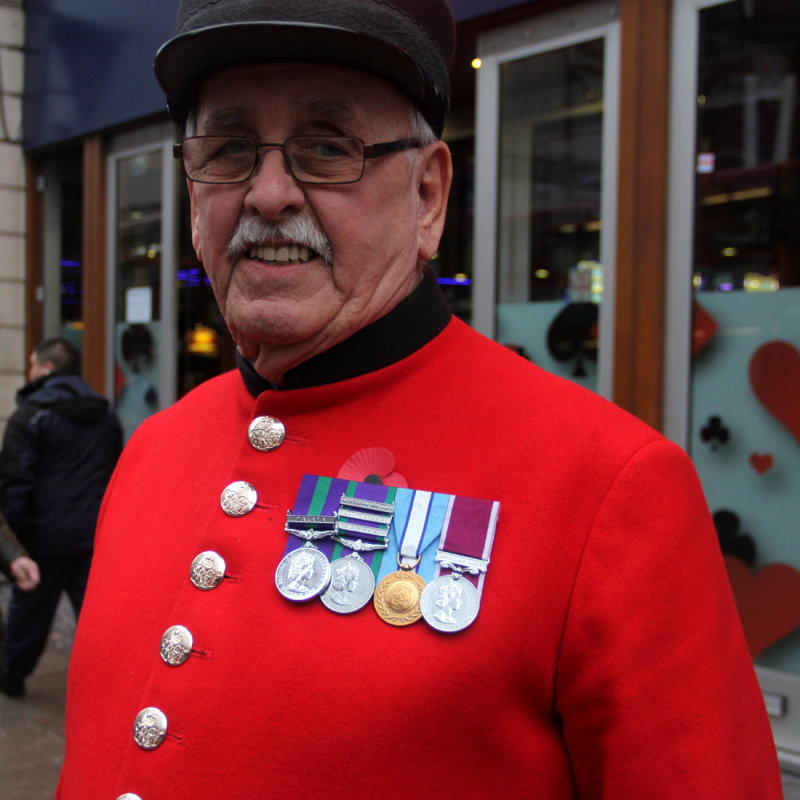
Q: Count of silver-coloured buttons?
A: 6